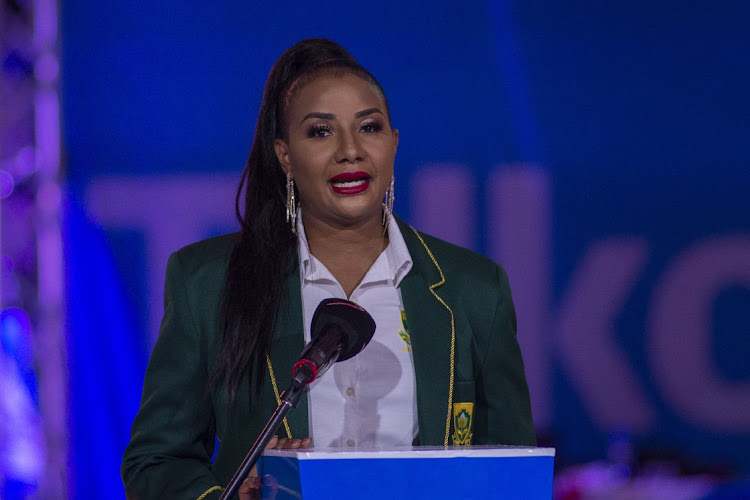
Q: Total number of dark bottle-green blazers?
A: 1